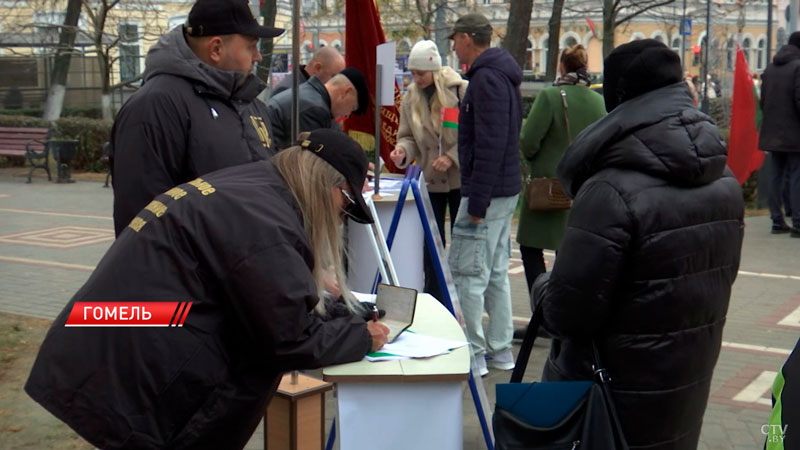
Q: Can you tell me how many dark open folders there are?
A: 1